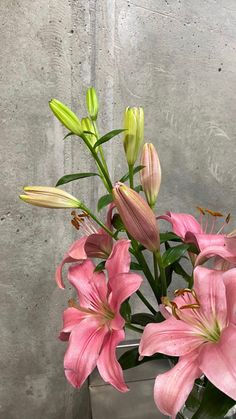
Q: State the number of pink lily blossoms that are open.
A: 4